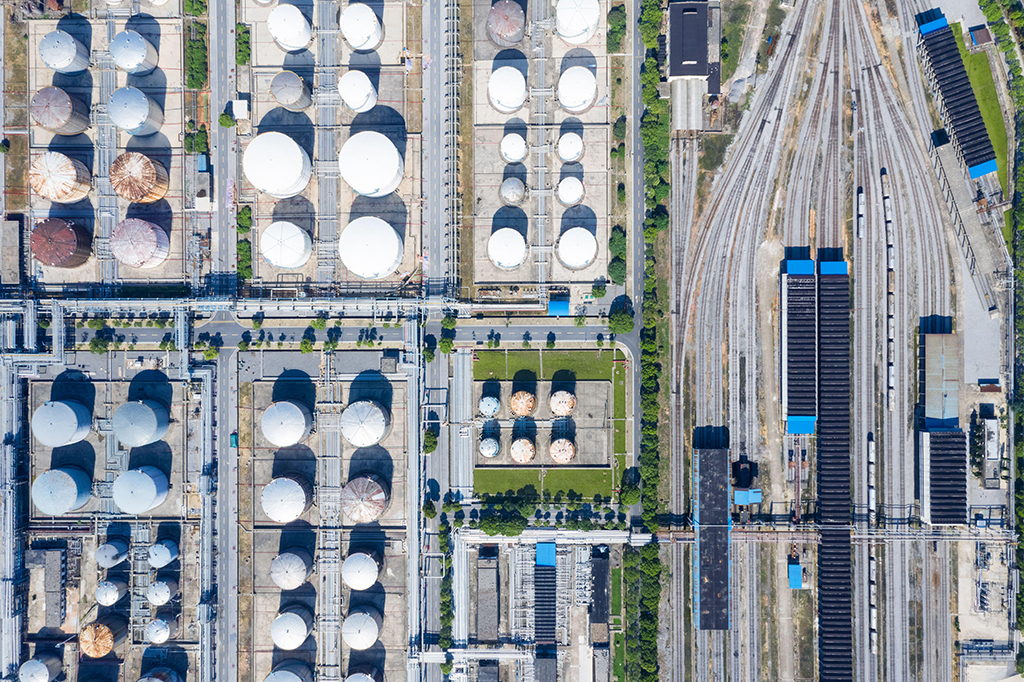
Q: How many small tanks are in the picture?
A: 15